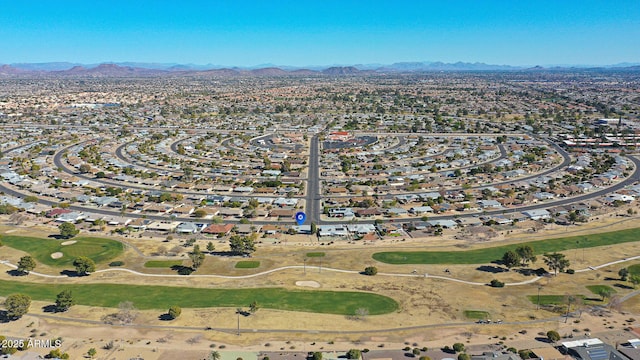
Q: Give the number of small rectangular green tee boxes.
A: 6